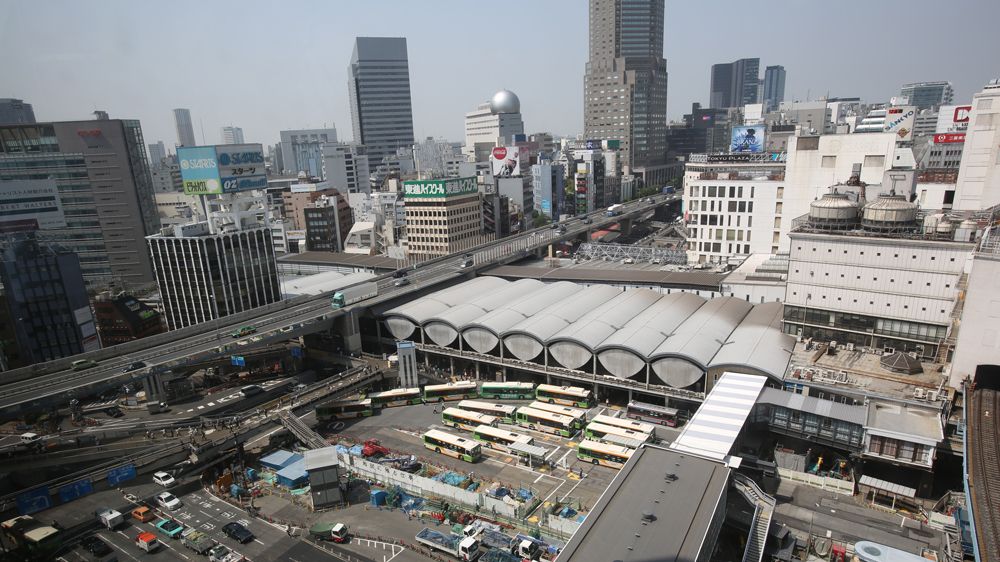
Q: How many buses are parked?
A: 15